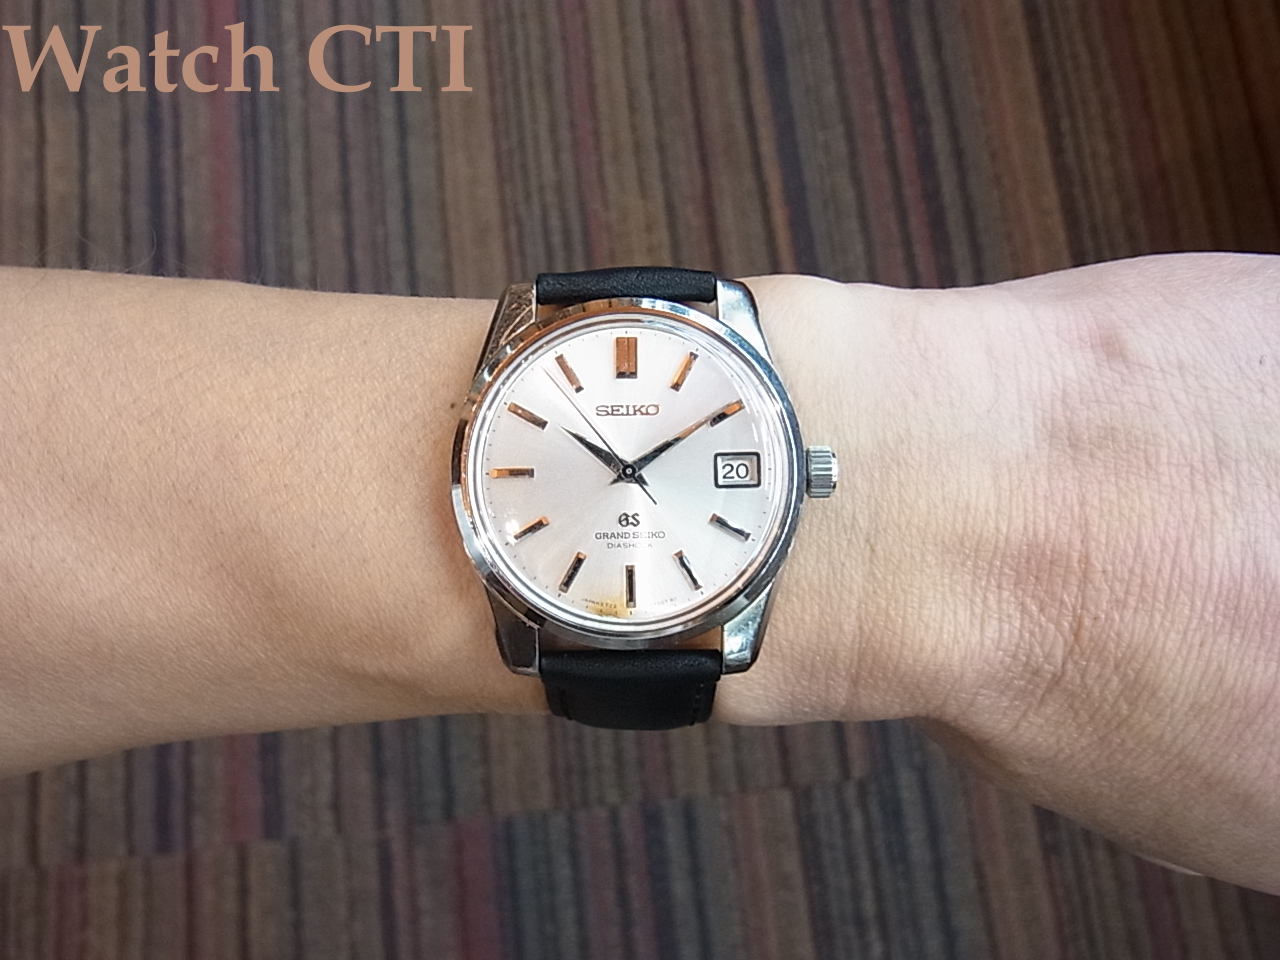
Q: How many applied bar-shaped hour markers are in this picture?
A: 11